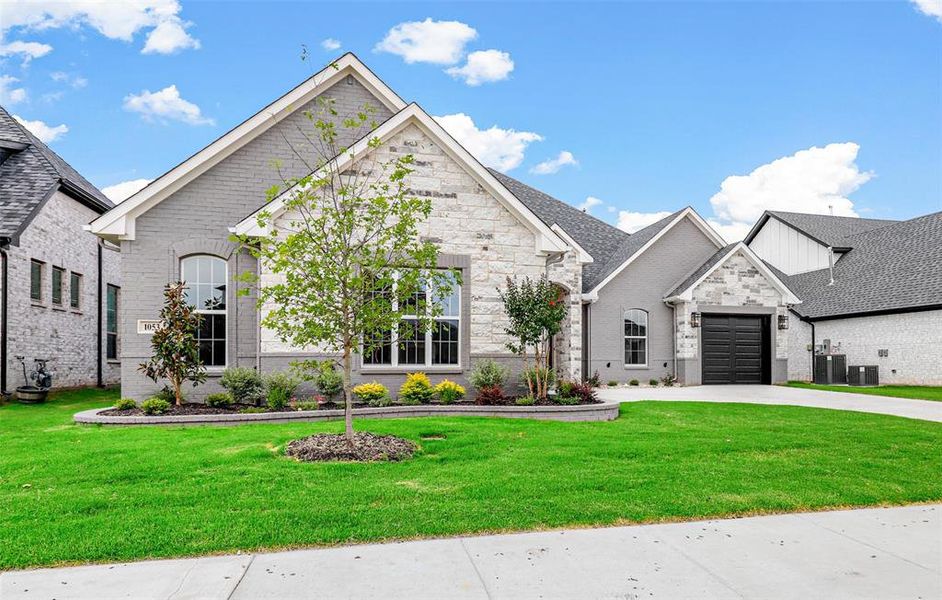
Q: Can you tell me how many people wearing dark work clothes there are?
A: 0